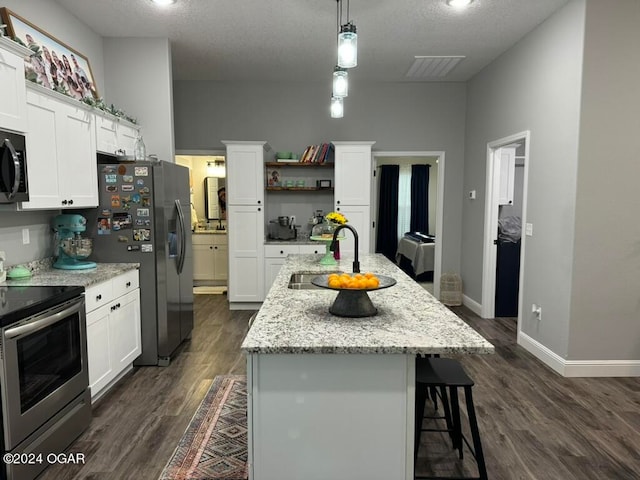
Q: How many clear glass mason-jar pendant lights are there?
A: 3